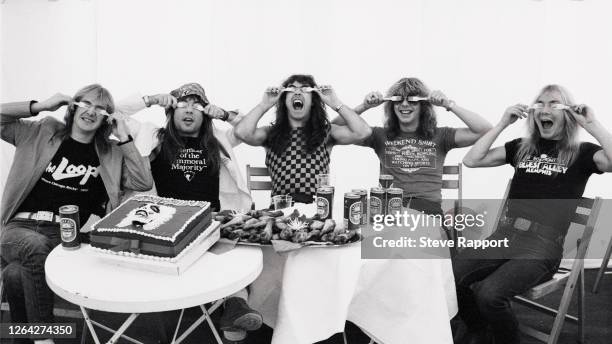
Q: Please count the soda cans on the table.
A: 7